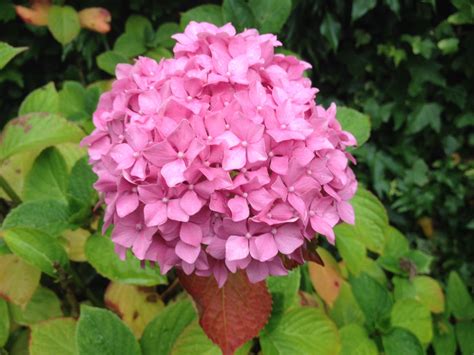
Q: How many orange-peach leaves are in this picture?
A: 3